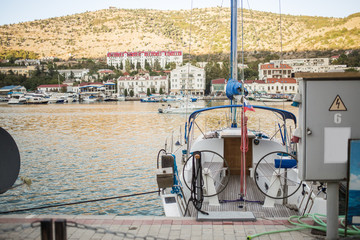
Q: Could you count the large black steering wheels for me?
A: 2